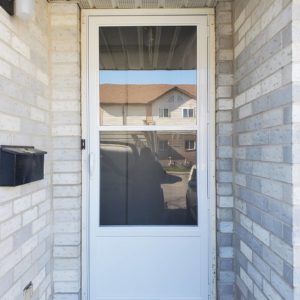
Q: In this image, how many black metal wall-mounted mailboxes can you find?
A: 1